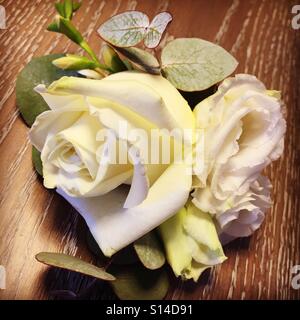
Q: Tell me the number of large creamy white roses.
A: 1